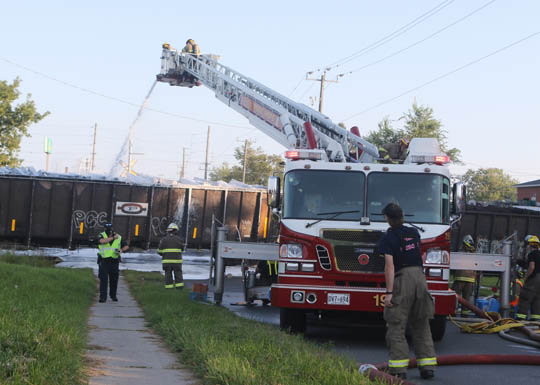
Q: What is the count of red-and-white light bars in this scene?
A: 2